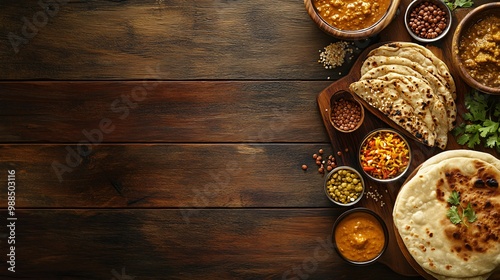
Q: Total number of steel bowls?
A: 4